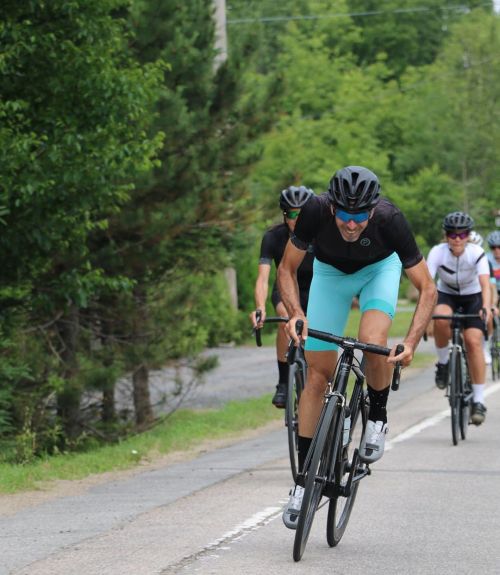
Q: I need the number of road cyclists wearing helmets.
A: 5